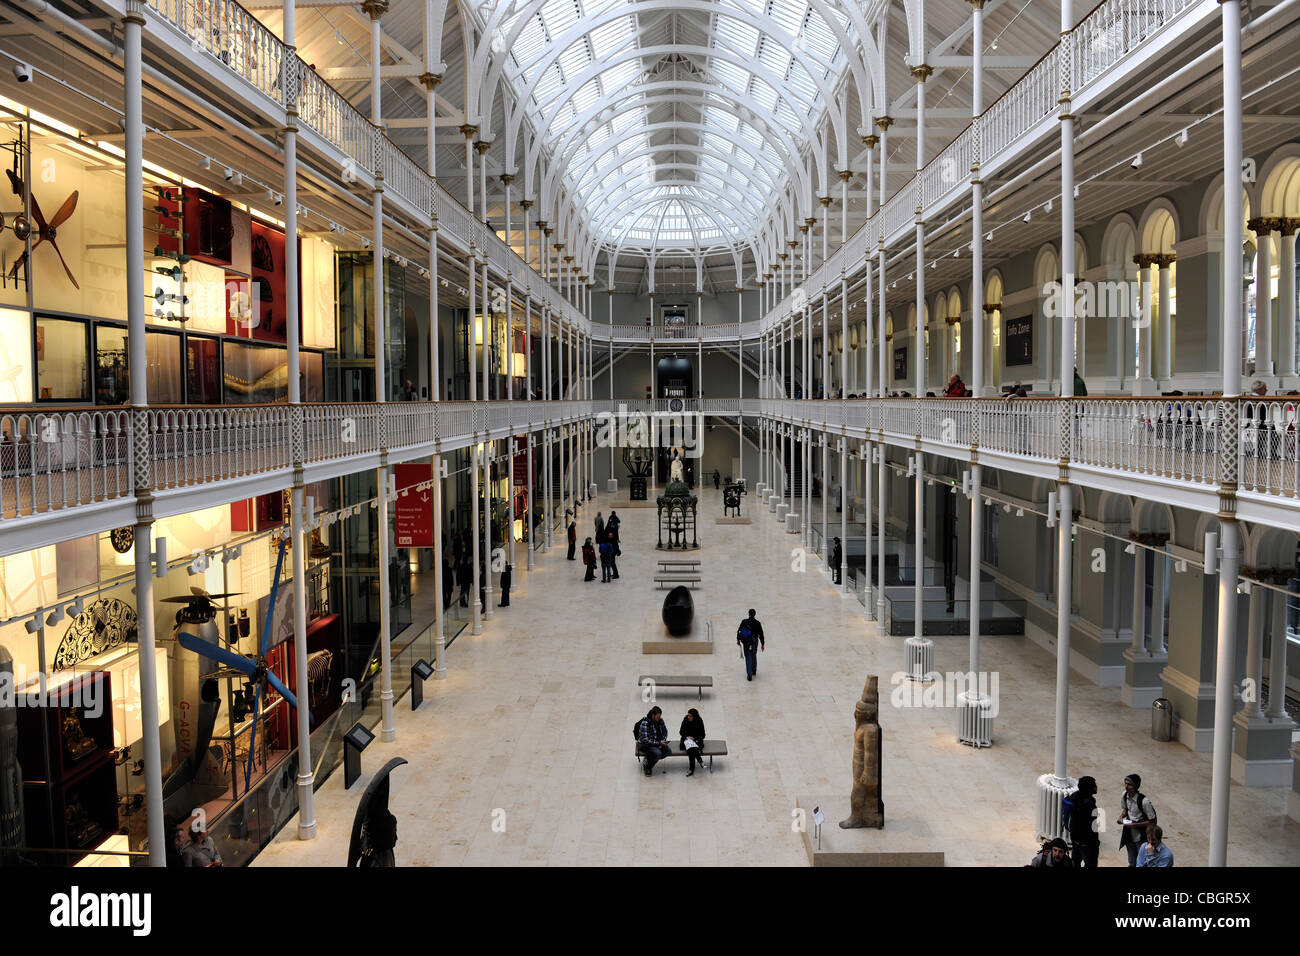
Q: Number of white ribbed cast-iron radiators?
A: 11